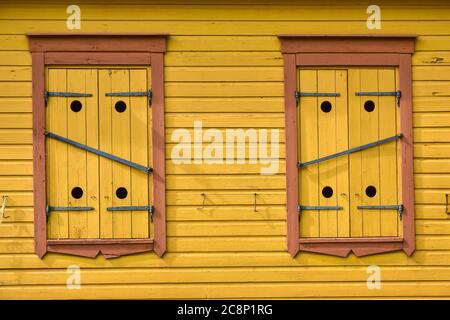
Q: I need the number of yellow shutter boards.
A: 12